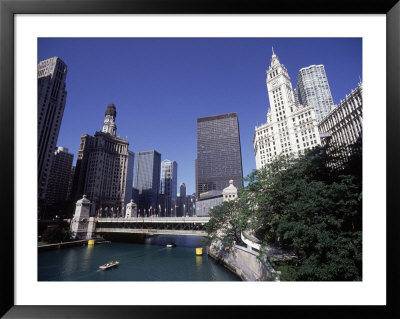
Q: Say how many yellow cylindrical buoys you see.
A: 2